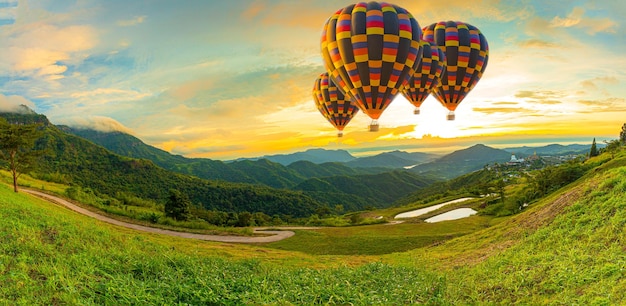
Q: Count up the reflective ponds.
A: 2